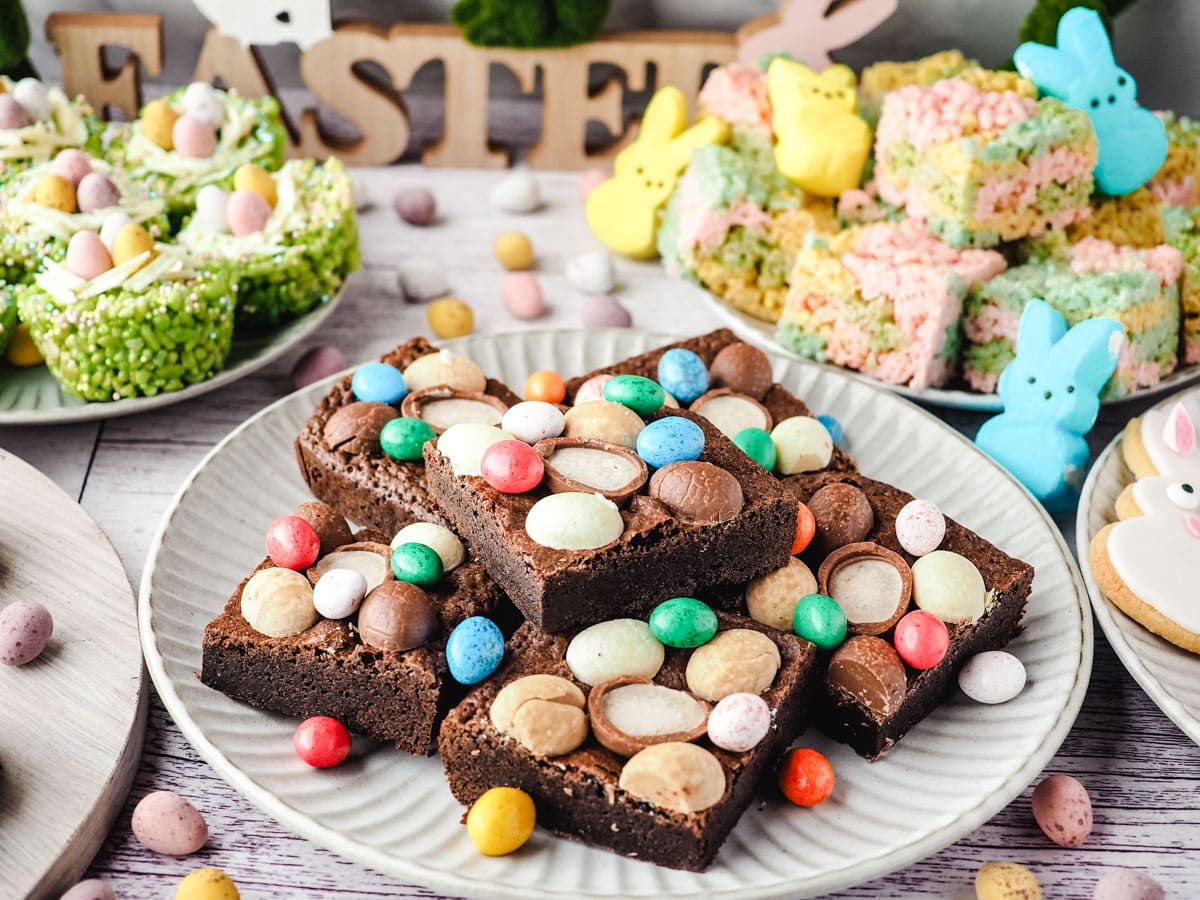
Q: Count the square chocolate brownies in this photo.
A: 6